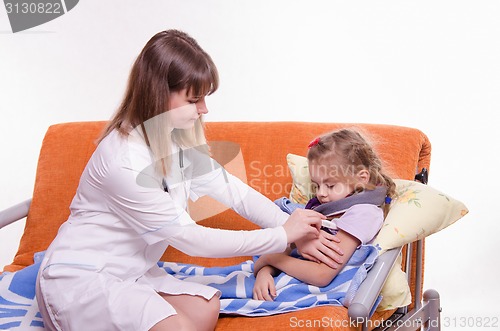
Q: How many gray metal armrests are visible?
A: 2